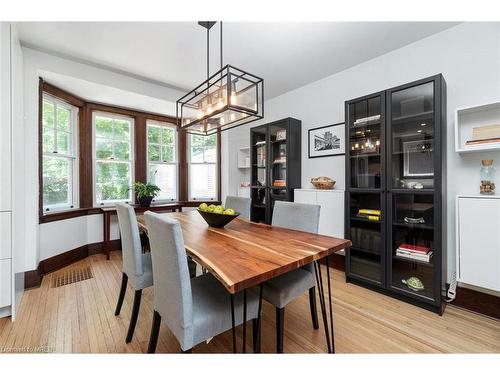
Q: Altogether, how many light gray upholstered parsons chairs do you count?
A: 4